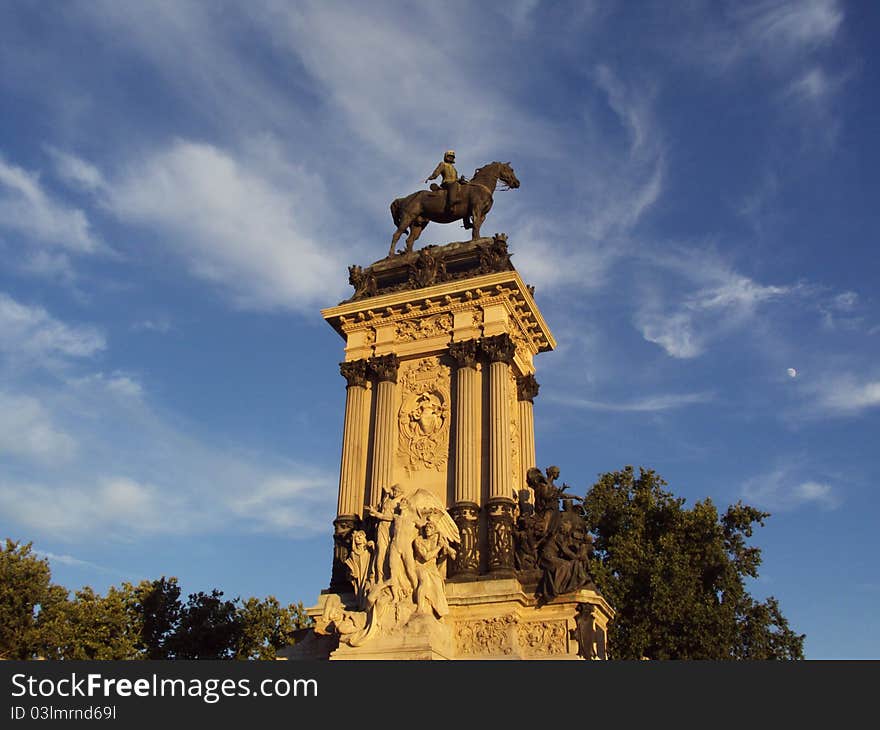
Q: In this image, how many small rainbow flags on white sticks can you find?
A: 0